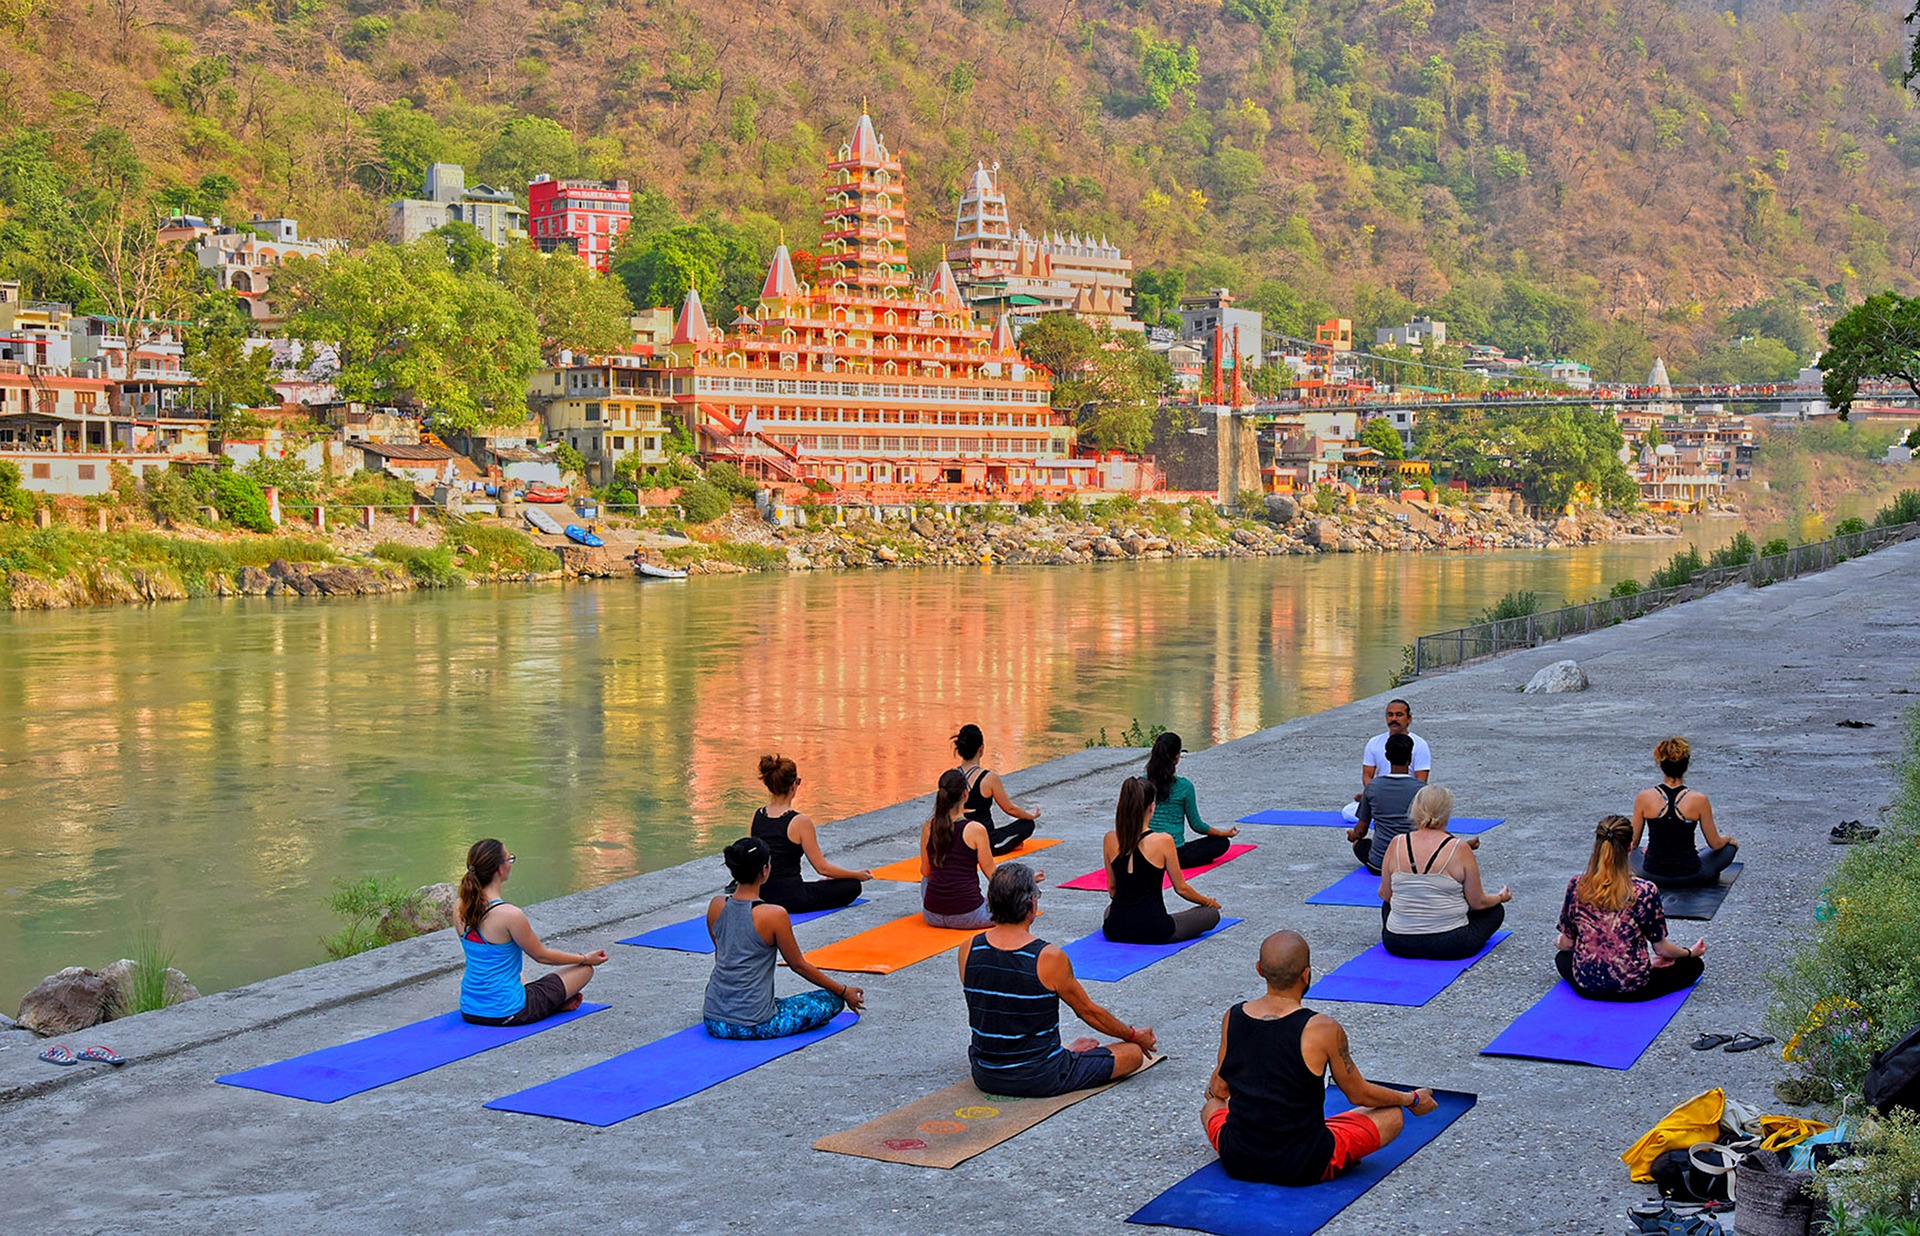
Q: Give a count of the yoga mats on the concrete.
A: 14